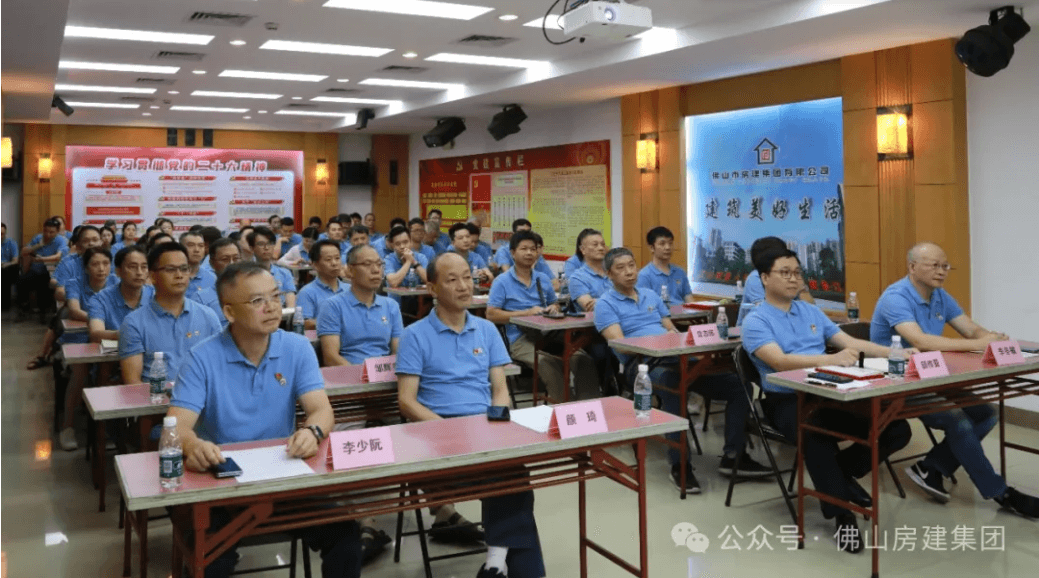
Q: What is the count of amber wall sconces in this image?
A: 5